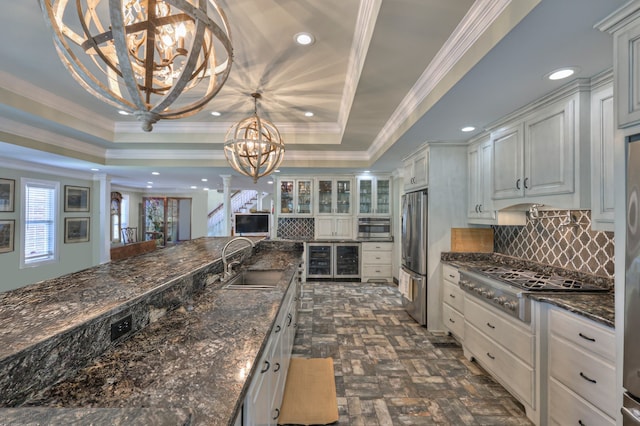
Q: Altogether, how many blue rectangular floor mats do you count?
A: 0